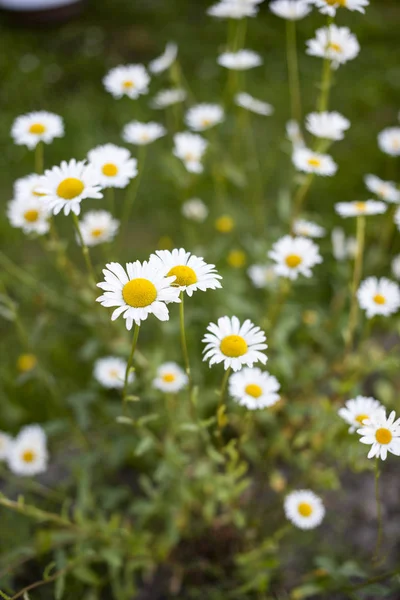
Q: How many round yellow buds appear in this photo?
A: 3